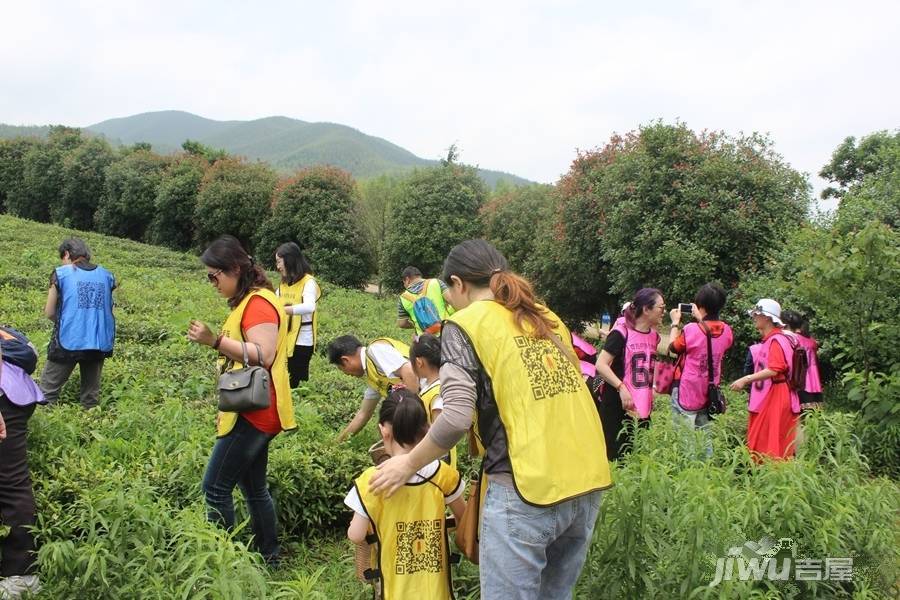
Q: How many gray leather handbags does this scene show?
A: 1